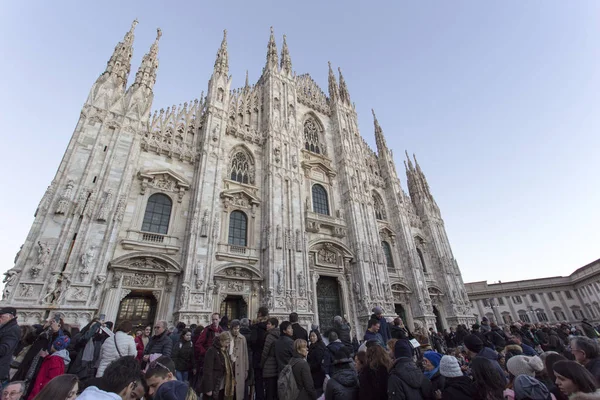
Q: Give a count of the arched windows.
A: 8